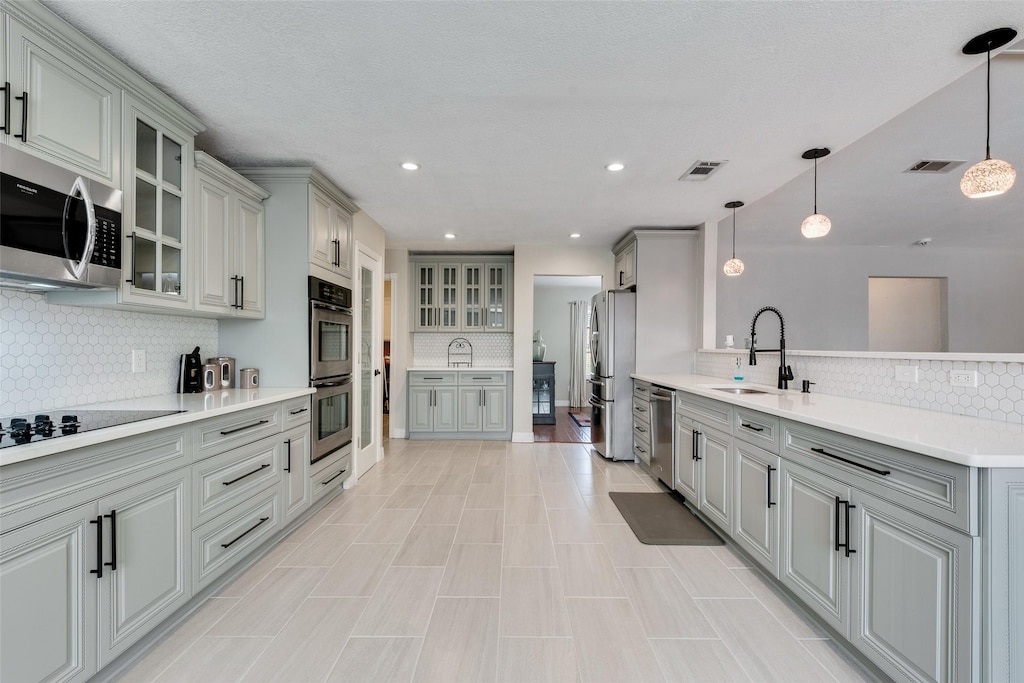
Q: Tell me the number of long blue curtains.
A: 0